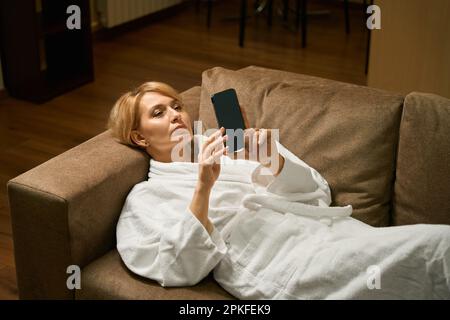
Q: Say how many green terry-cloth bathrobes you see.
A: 0